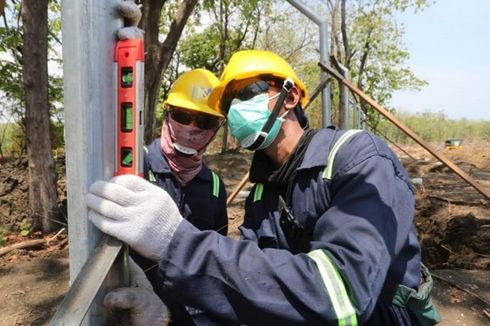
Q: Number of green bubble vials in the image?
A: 3